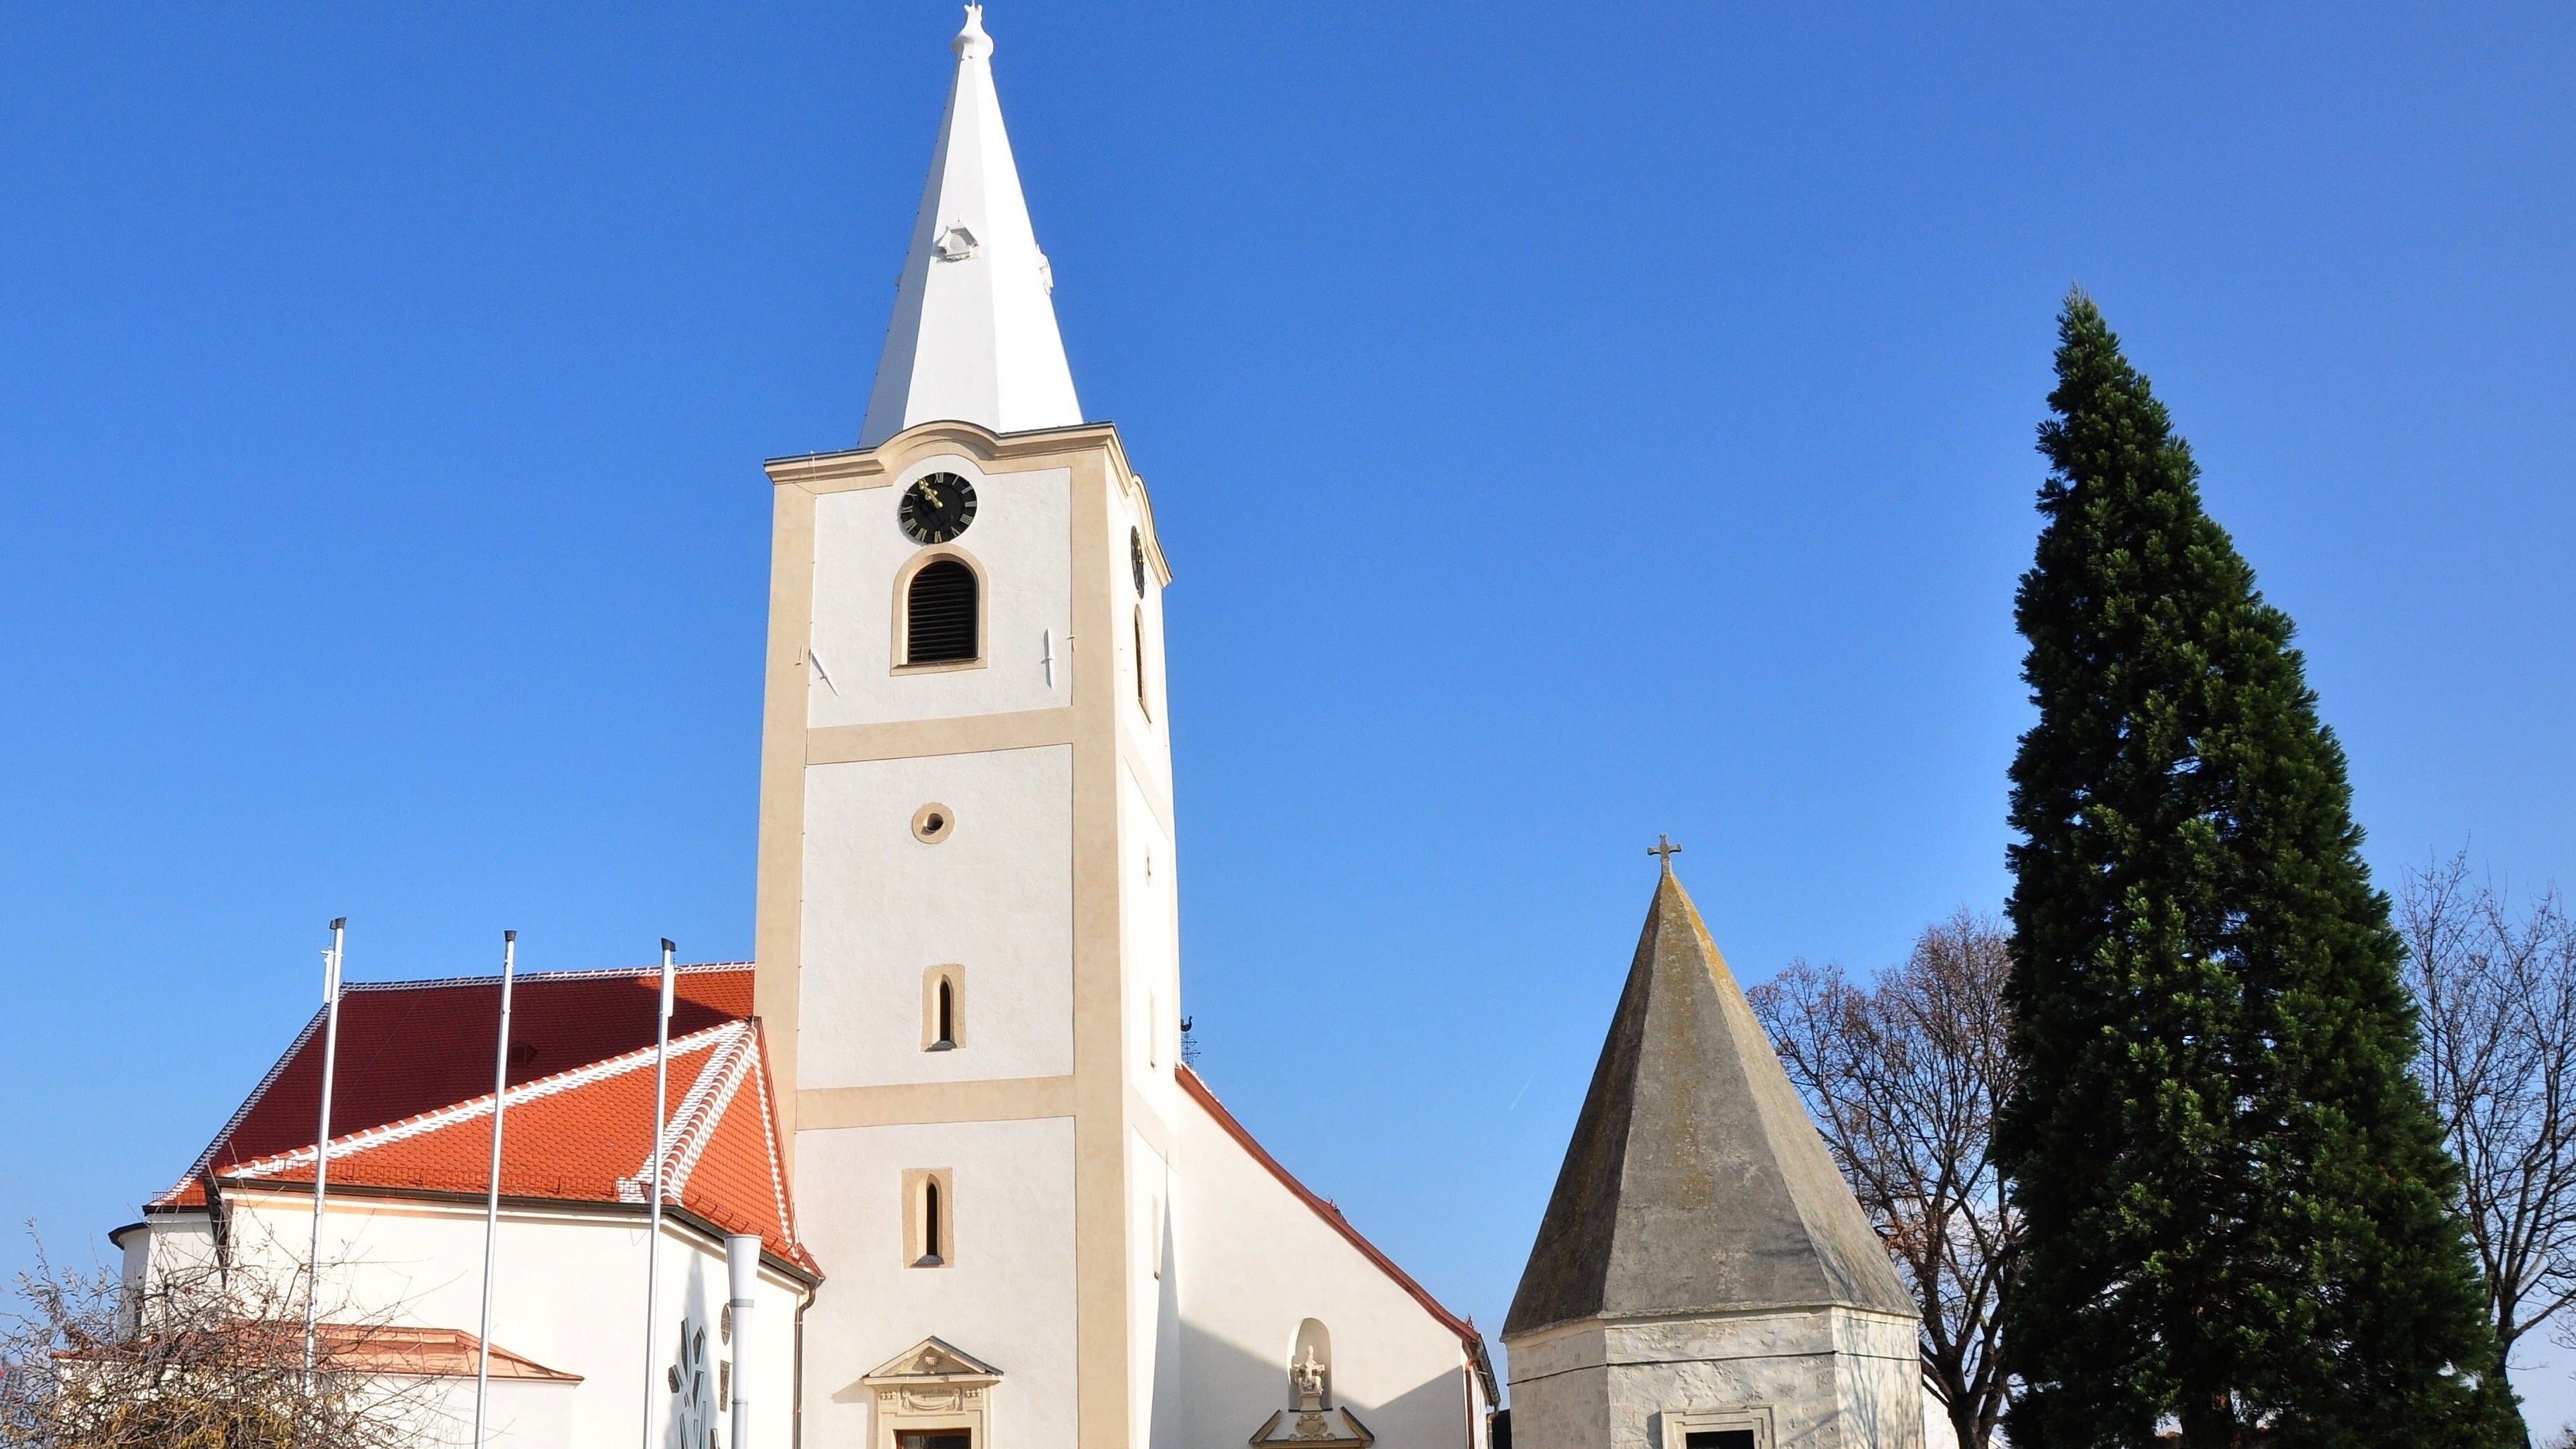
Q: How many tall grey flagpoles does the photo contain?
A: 3